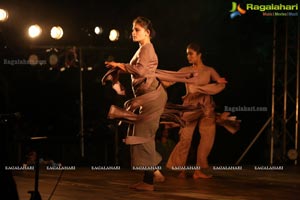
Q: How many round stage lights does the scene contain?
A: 5